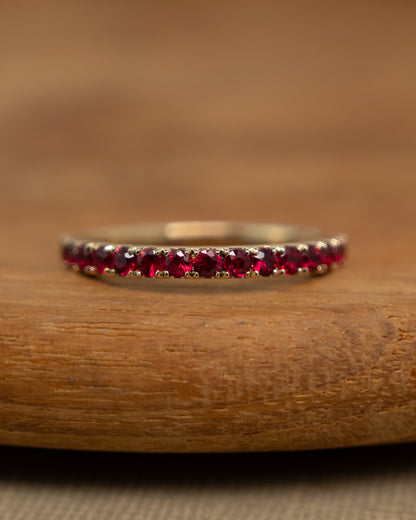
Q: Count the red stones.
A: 13